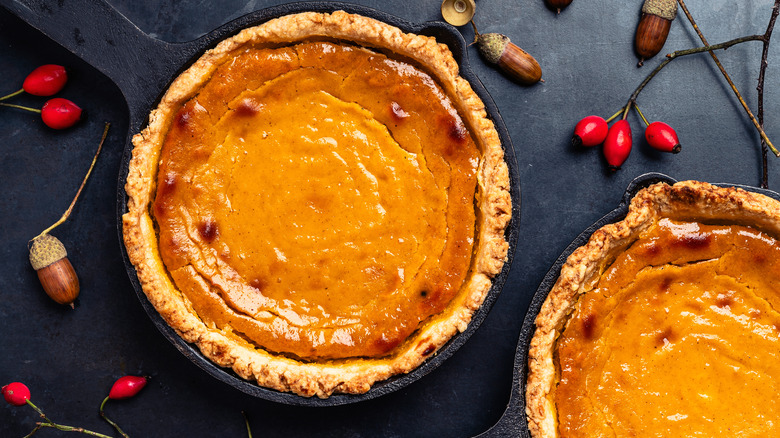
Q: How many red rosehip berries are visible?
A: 7